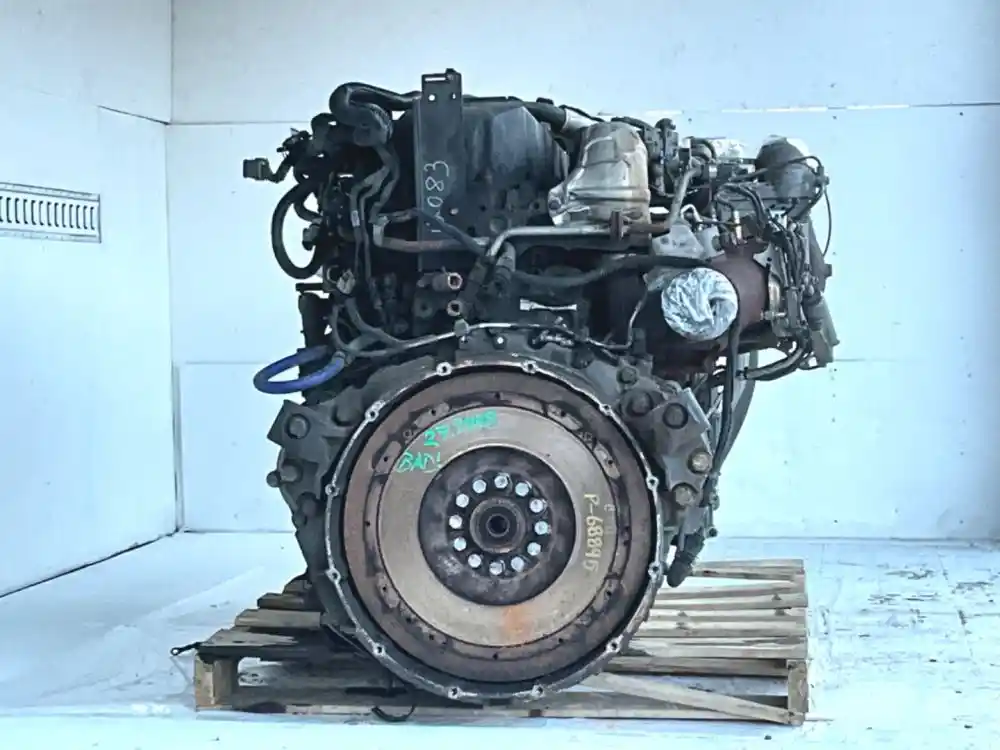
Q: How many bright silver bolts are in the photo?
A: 12